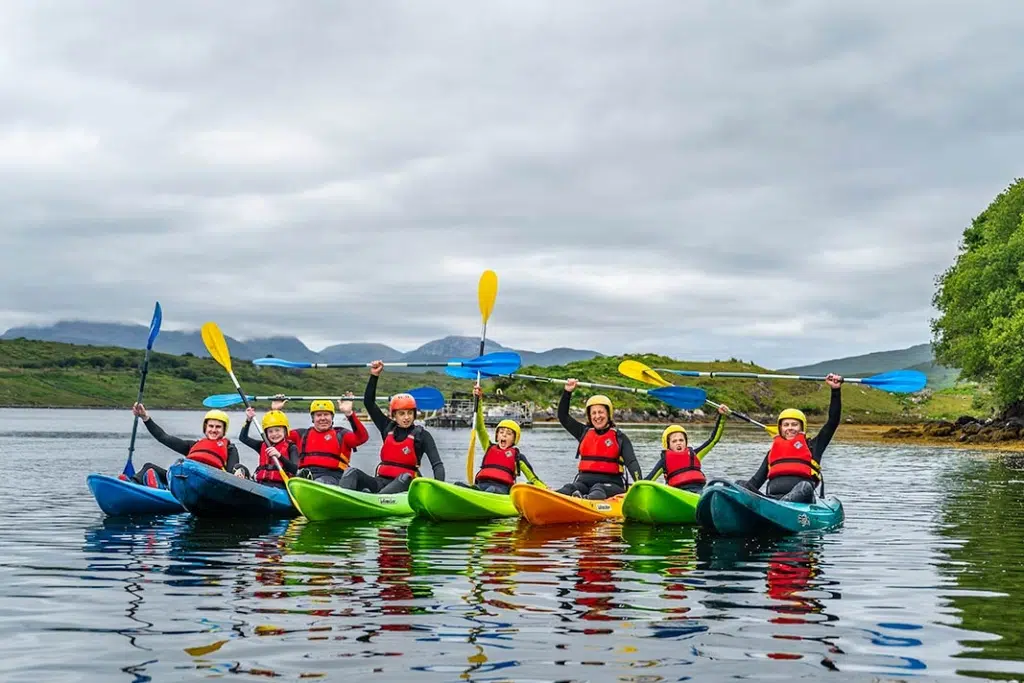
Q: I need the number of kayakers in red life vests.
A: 8